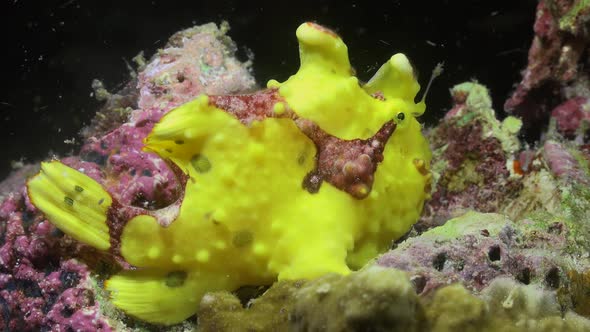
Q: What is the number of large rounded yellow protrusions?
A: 2